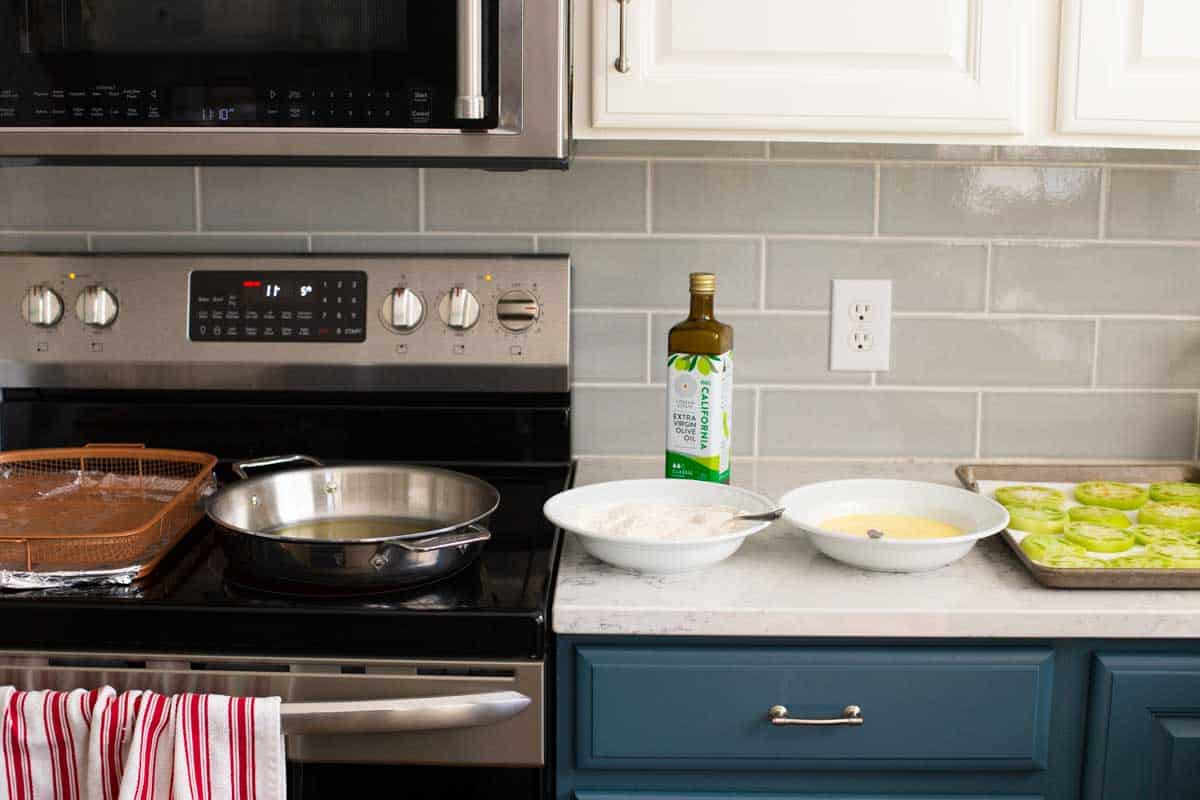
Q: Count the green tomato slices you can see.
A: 12